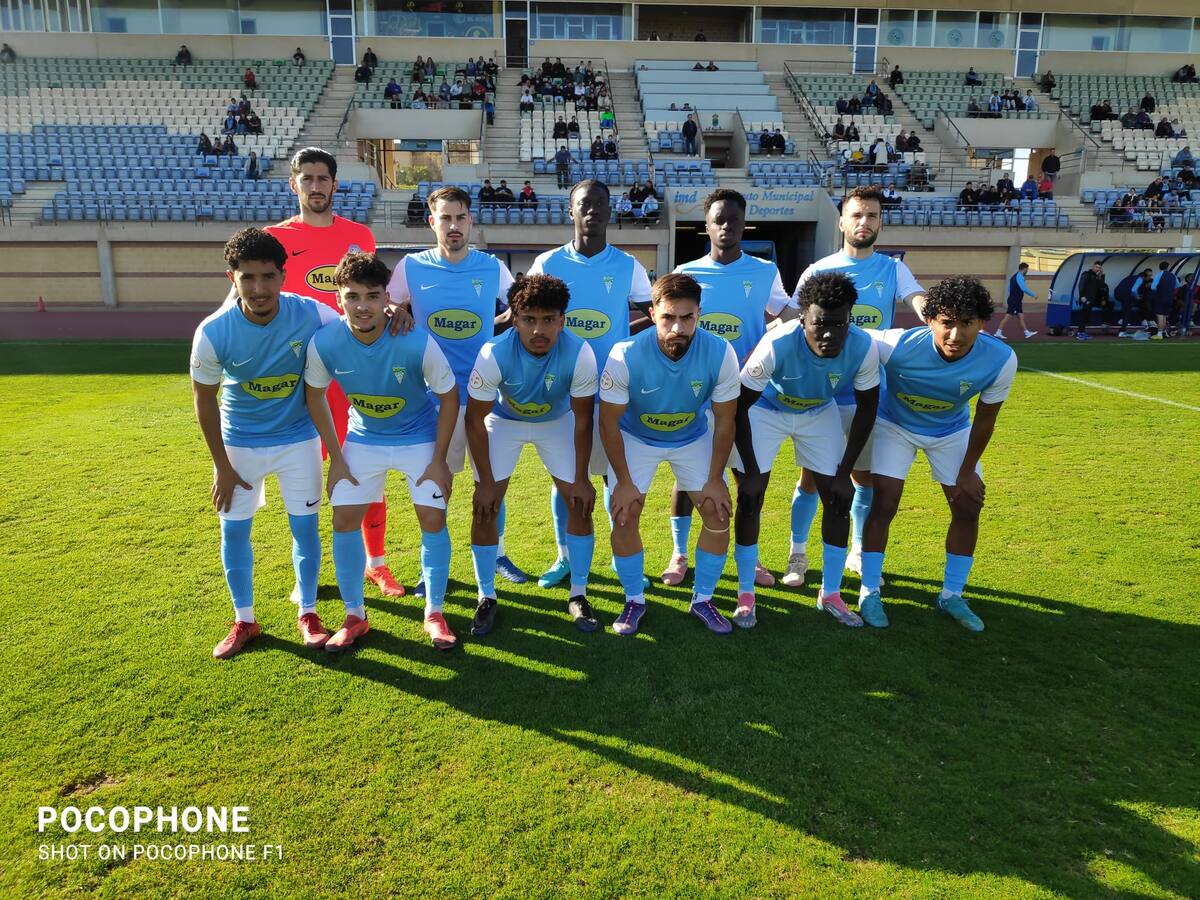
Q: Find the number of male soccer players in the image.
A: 11